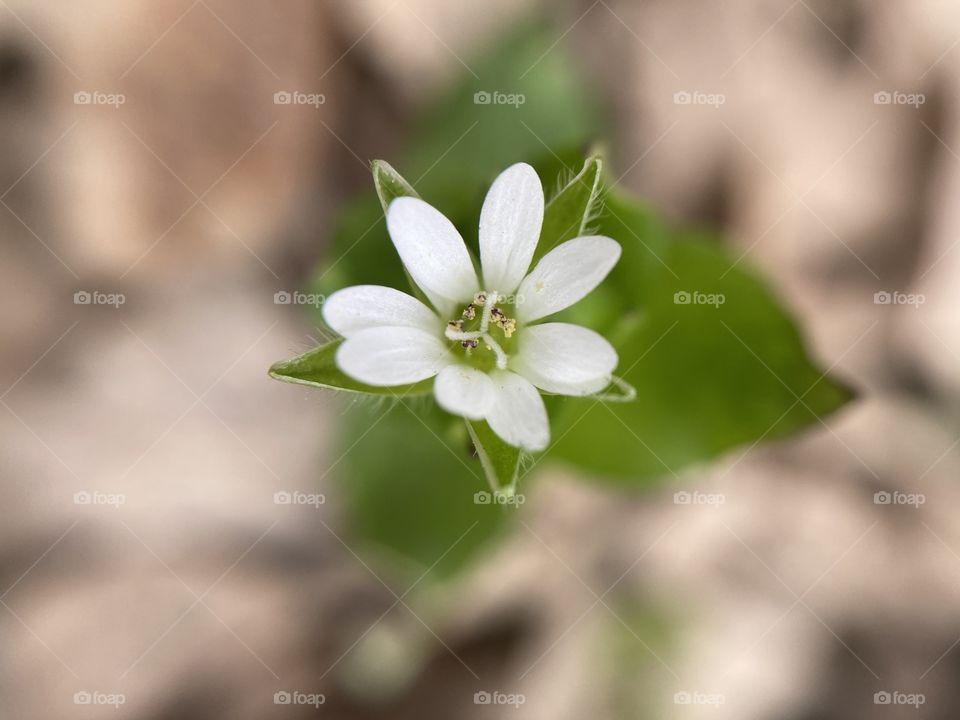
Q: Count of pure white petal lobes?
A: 8